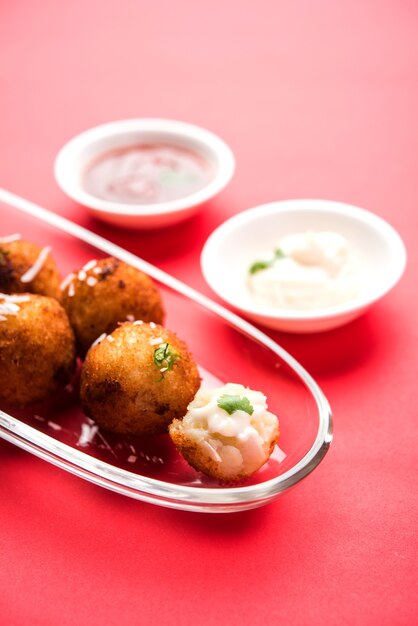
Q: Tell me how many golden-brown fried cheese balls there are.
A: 5